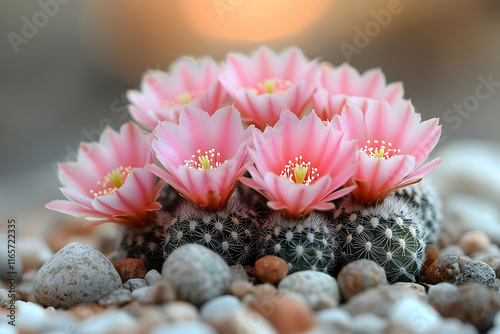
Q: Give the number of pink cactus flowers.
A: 7